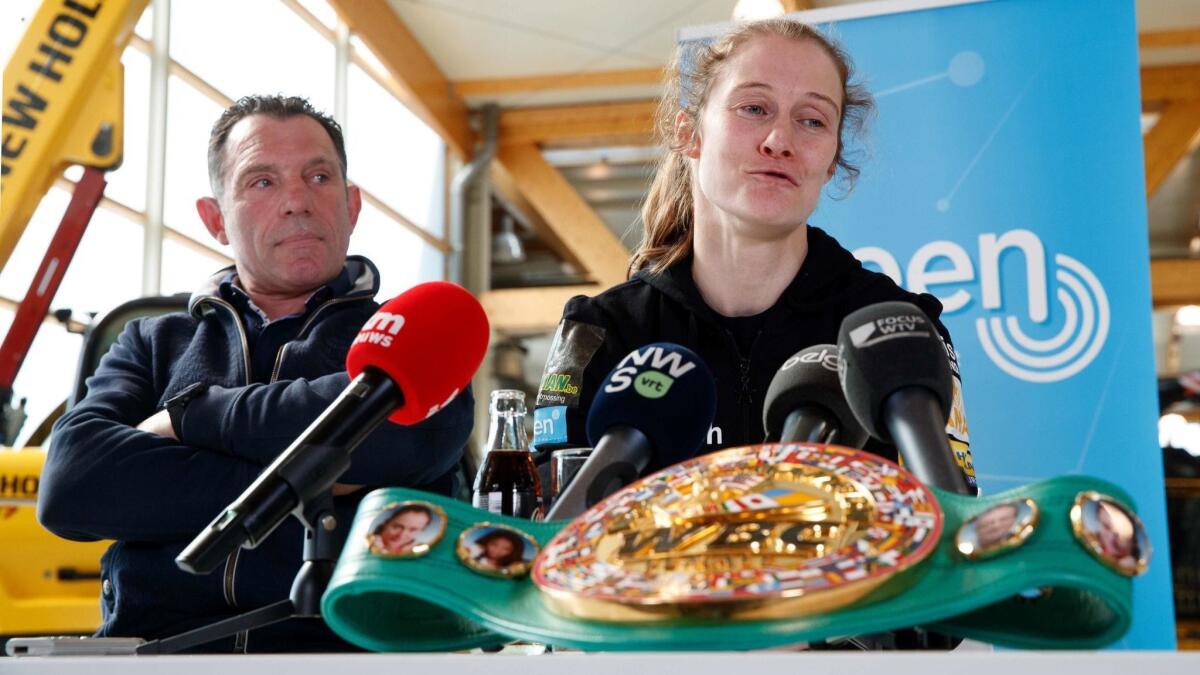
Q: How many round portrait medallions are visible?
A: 4